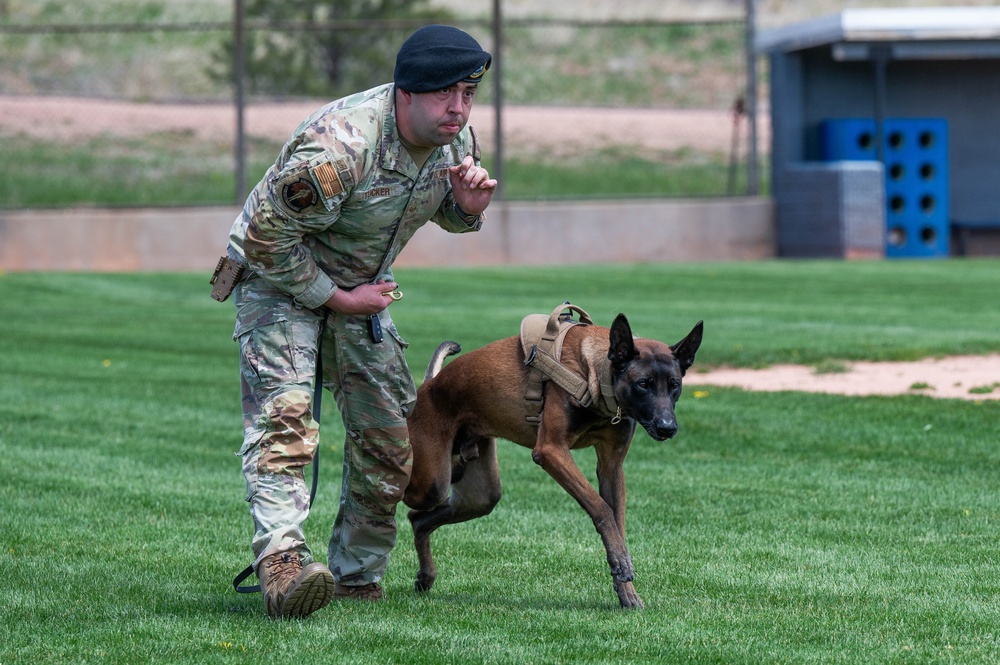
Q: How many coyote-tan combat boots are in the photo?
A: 2